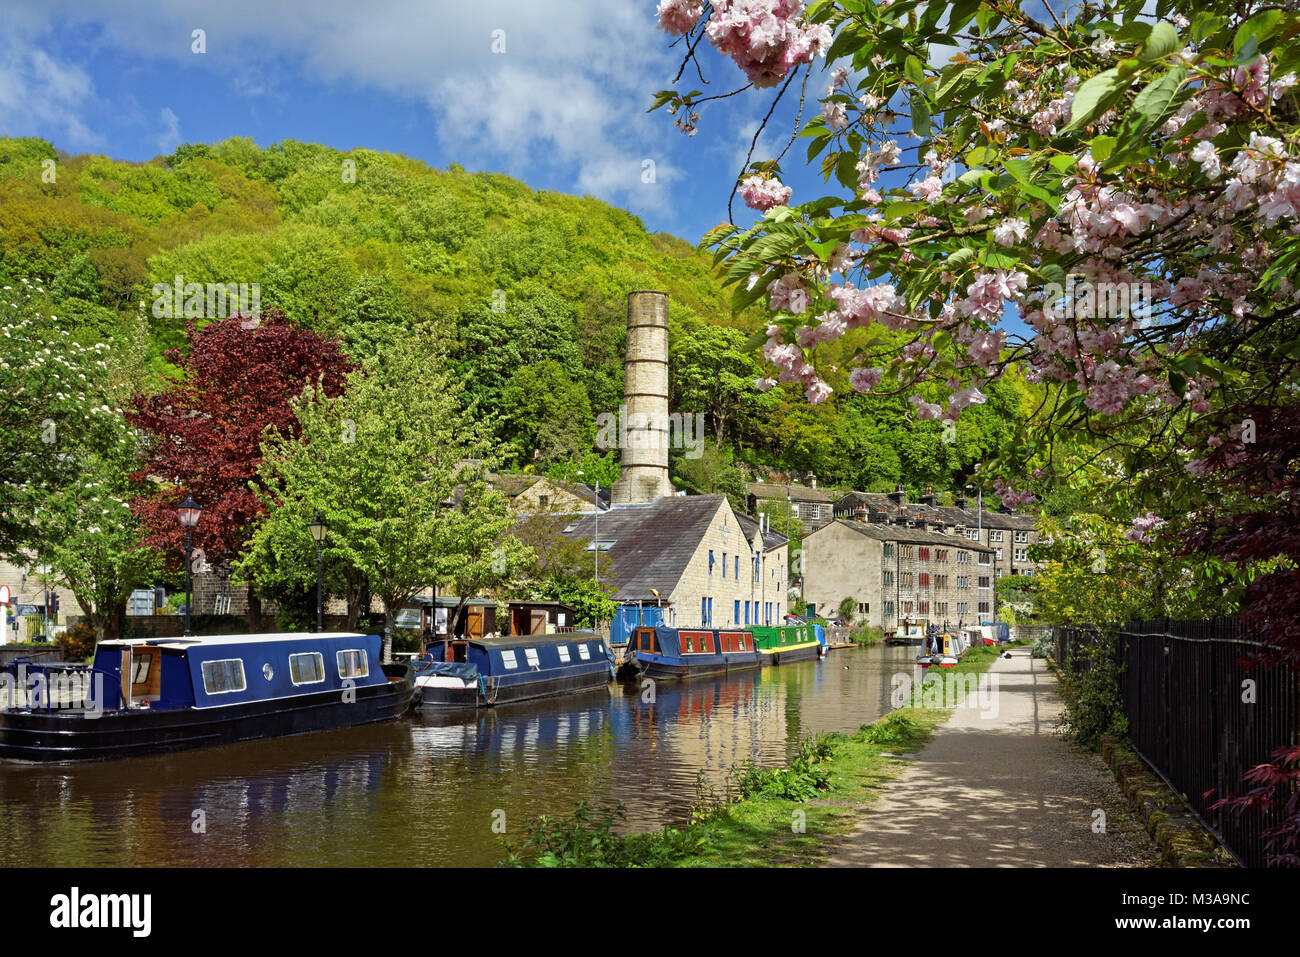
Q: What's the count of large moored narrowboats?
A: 4